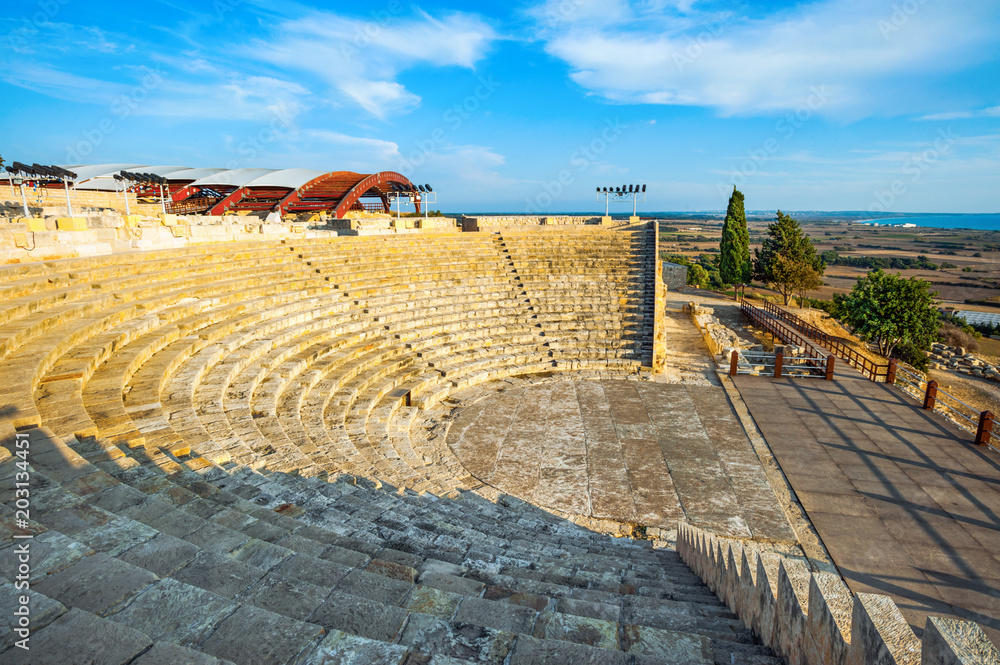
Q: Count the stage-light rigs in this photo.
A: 4